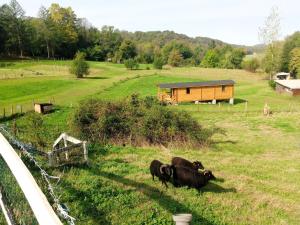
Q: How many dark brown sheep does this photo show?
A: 3